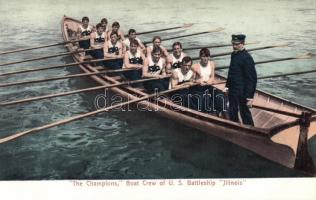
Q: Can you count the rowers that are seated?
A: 12